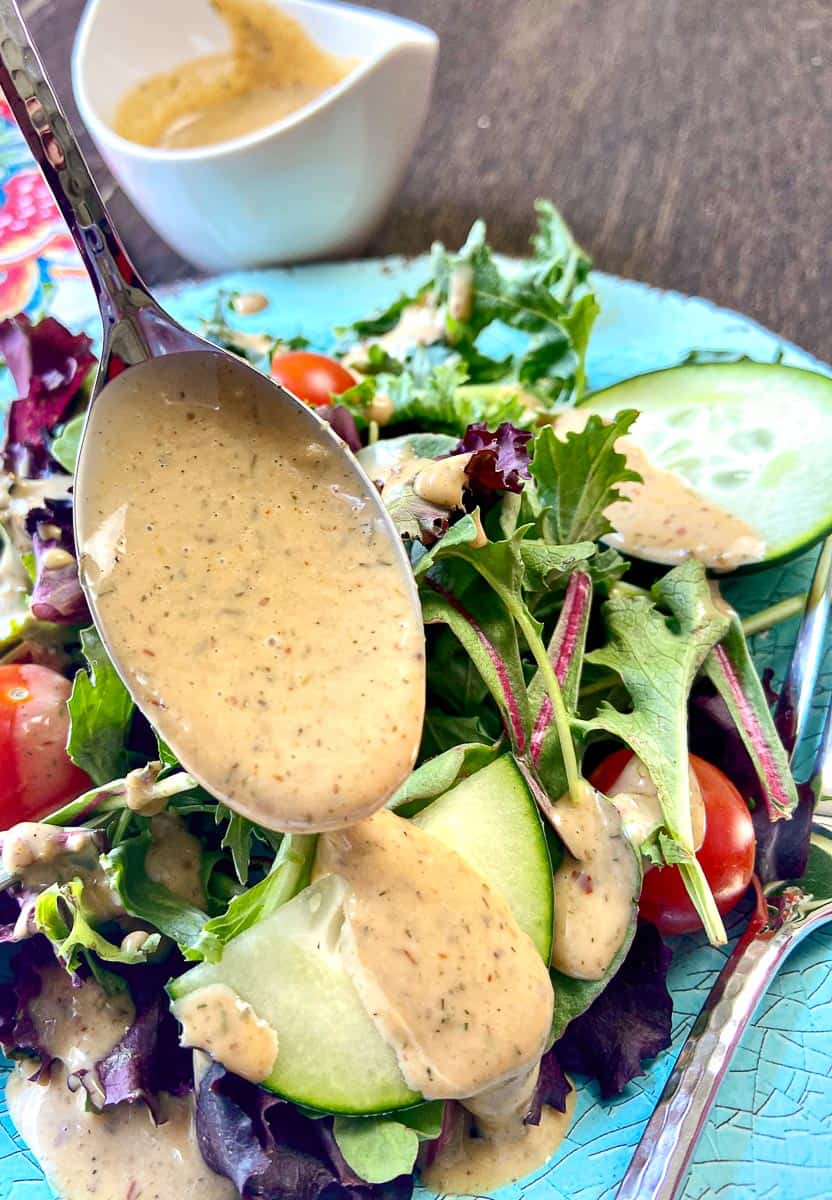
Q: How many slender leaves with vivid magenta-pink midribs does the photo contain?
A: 3